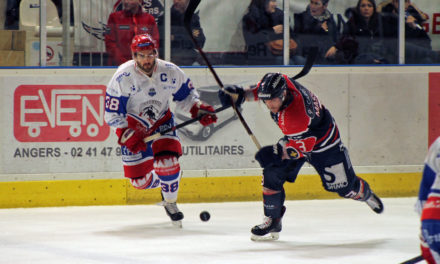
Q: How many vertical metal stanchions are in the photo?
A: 4